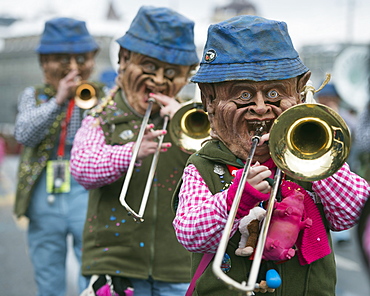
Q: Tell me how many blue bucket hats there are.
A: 3